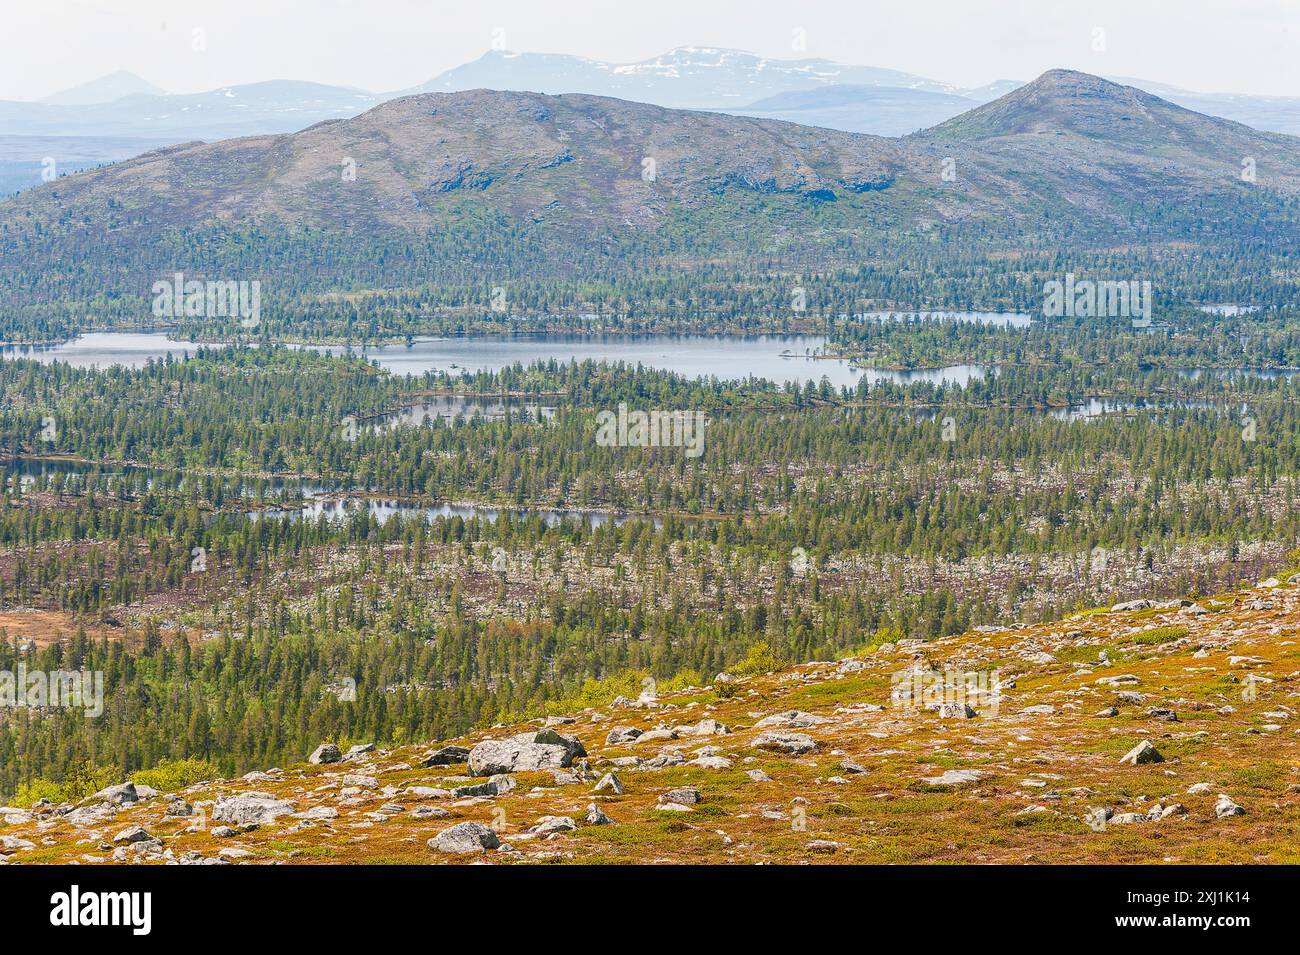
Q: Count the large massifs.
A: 2